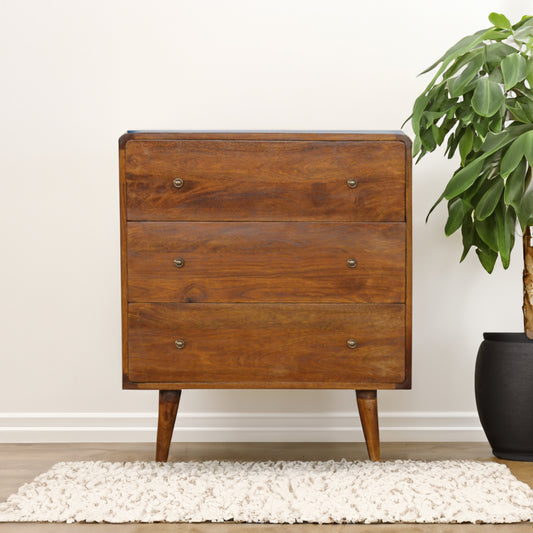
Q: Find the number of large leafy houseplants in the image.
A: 1